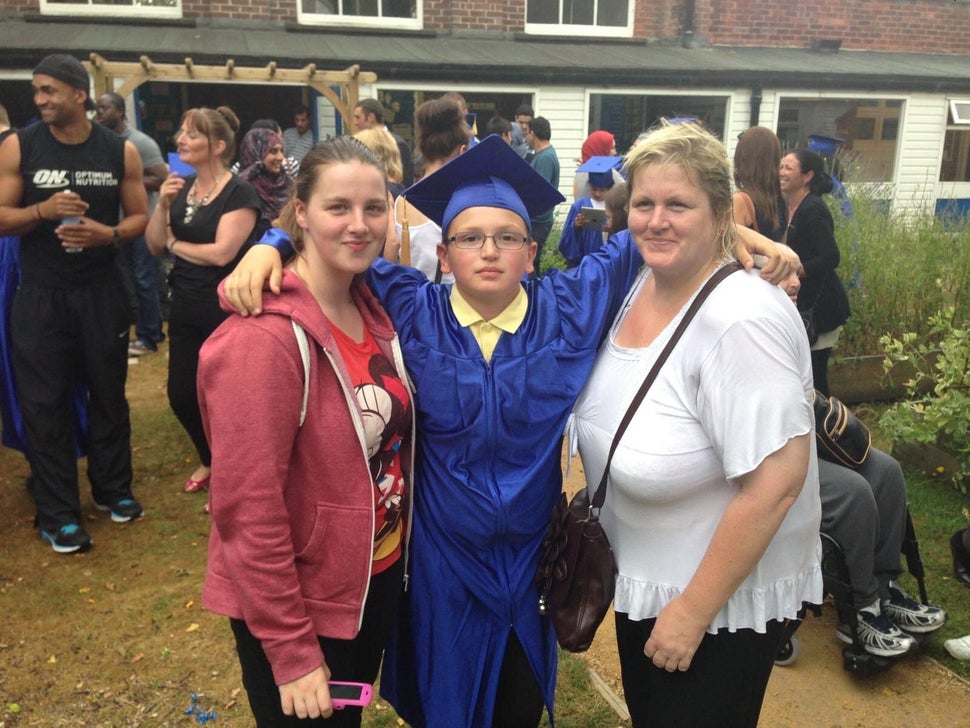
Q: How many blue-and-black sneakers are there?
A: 2